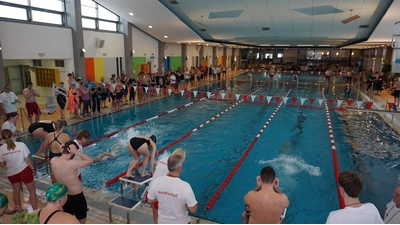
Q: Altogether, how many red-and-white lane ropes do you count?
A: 4